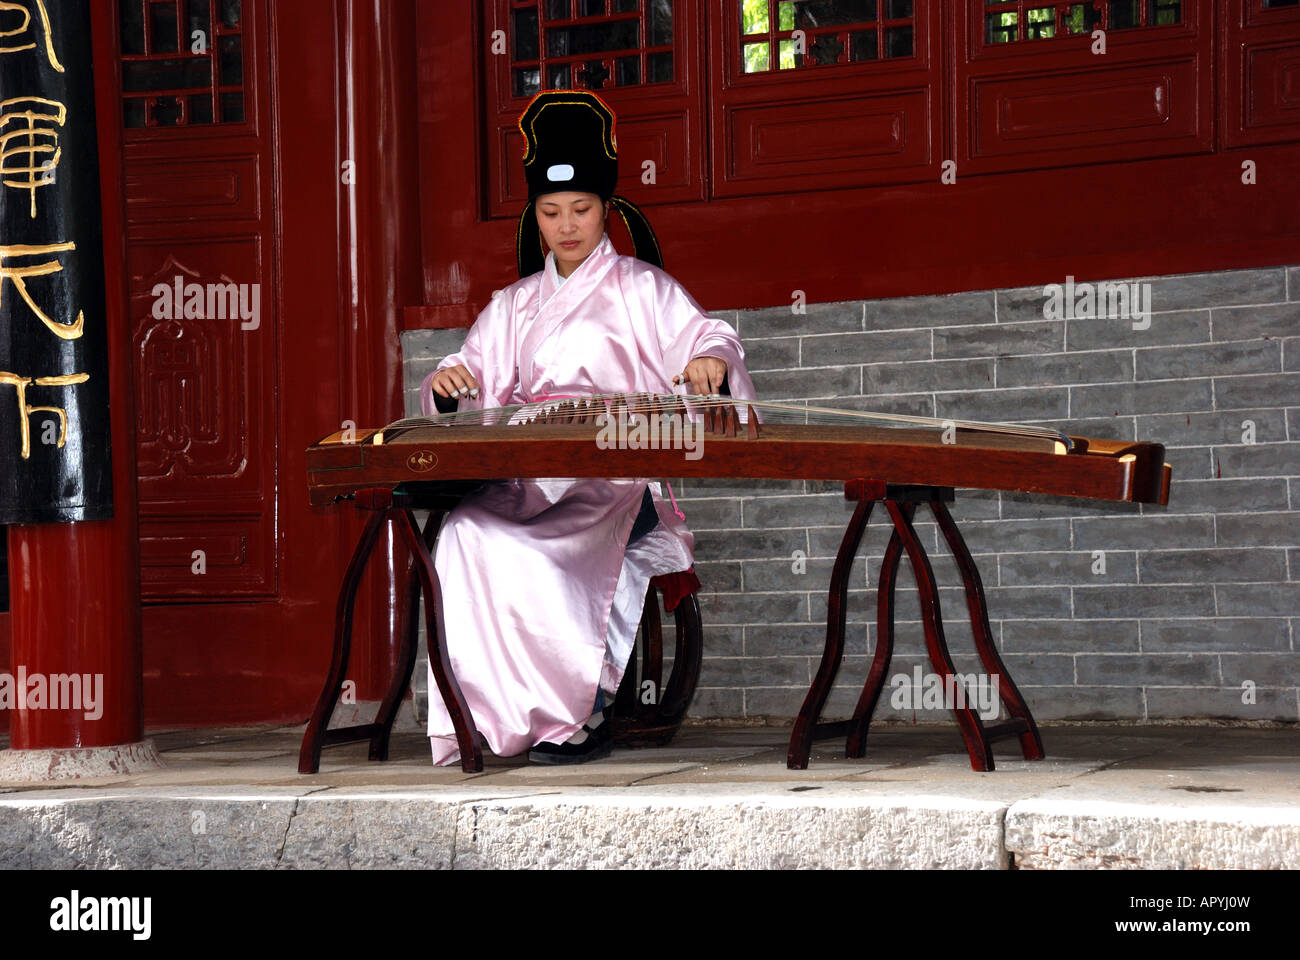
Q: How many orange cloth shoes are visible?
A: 0